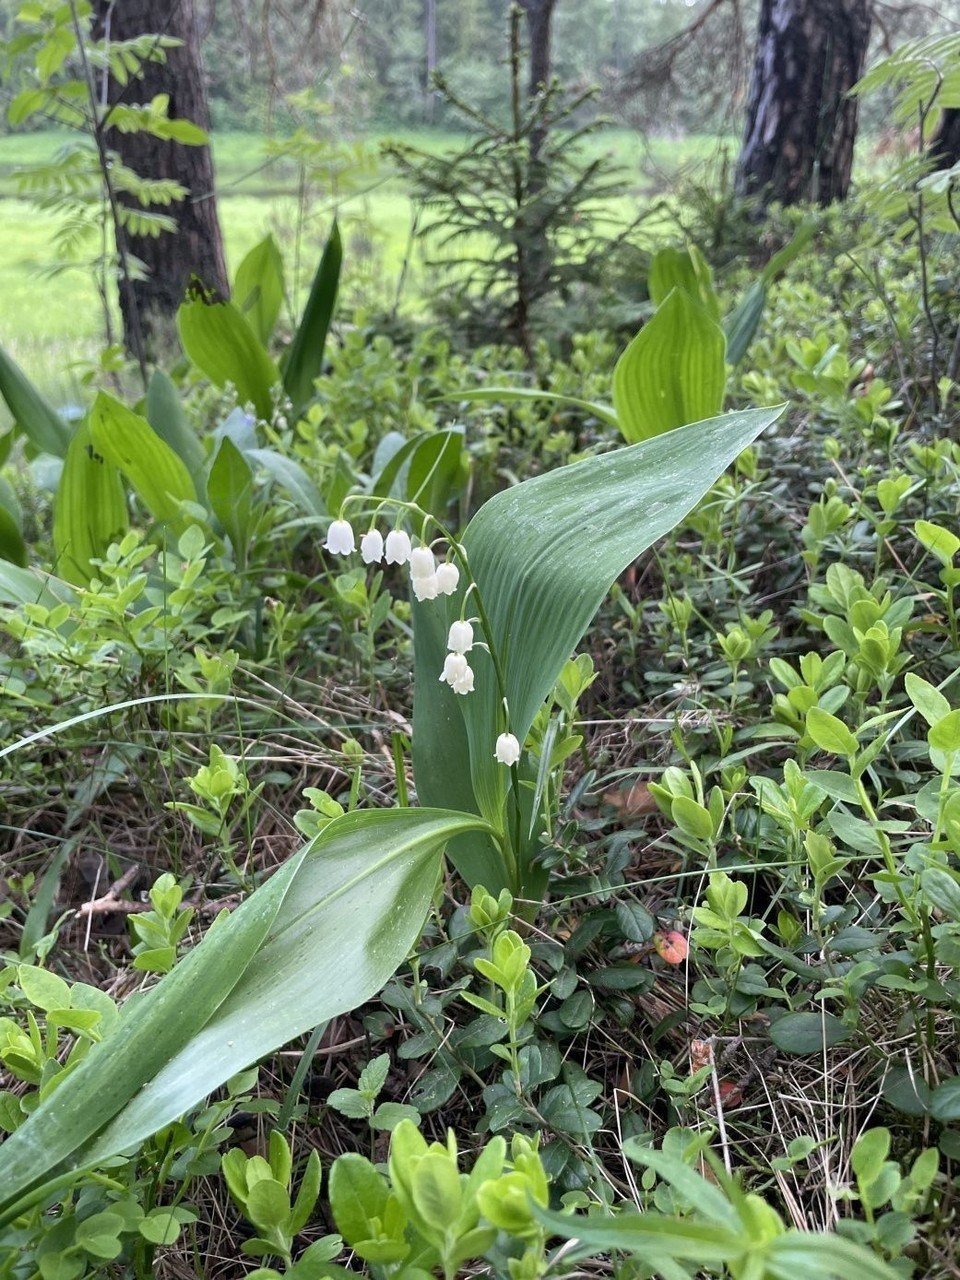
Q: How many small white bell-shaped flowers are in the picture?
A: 10